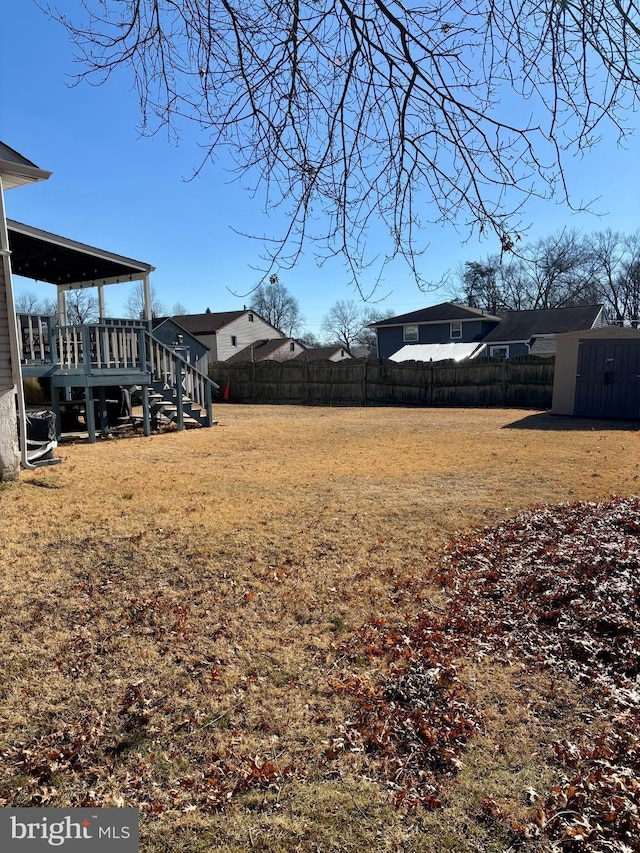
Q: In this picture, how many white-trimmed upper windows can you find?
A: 2